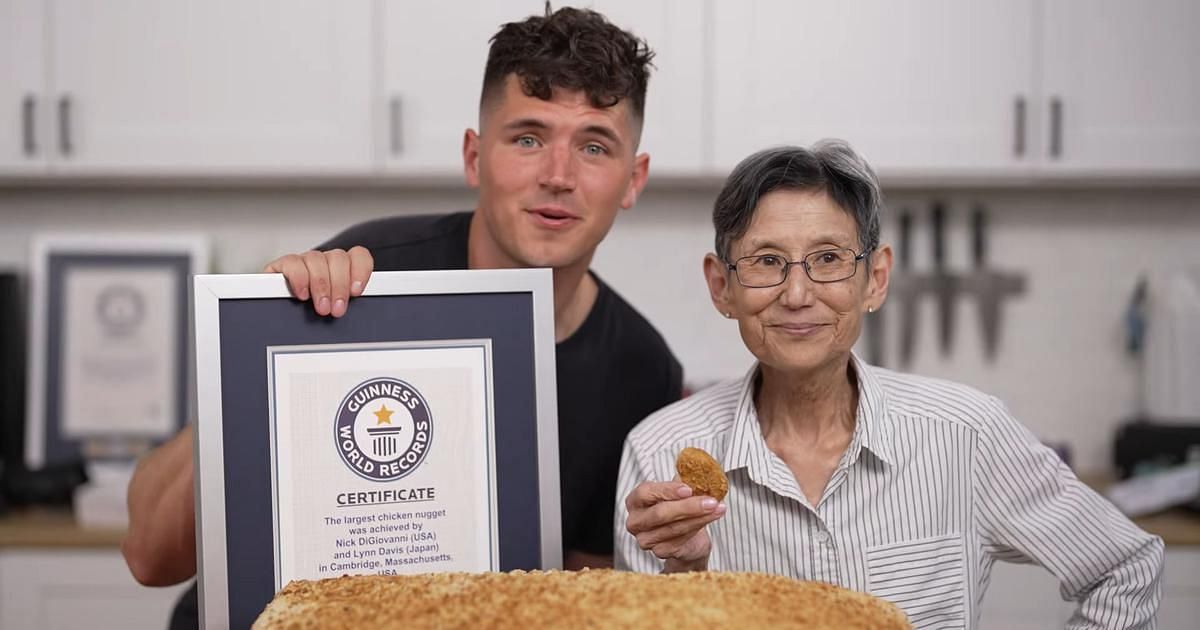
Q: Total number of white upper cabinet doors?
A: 5